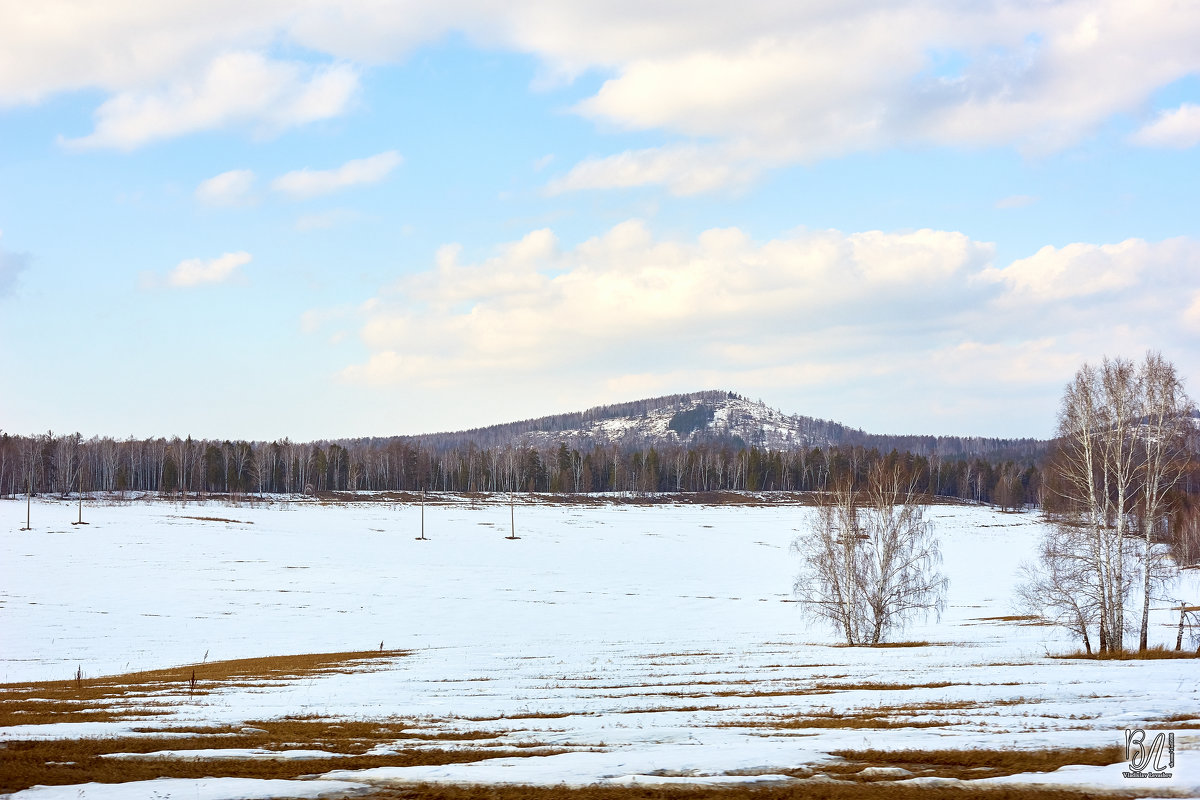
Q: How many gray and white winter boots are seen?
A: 0